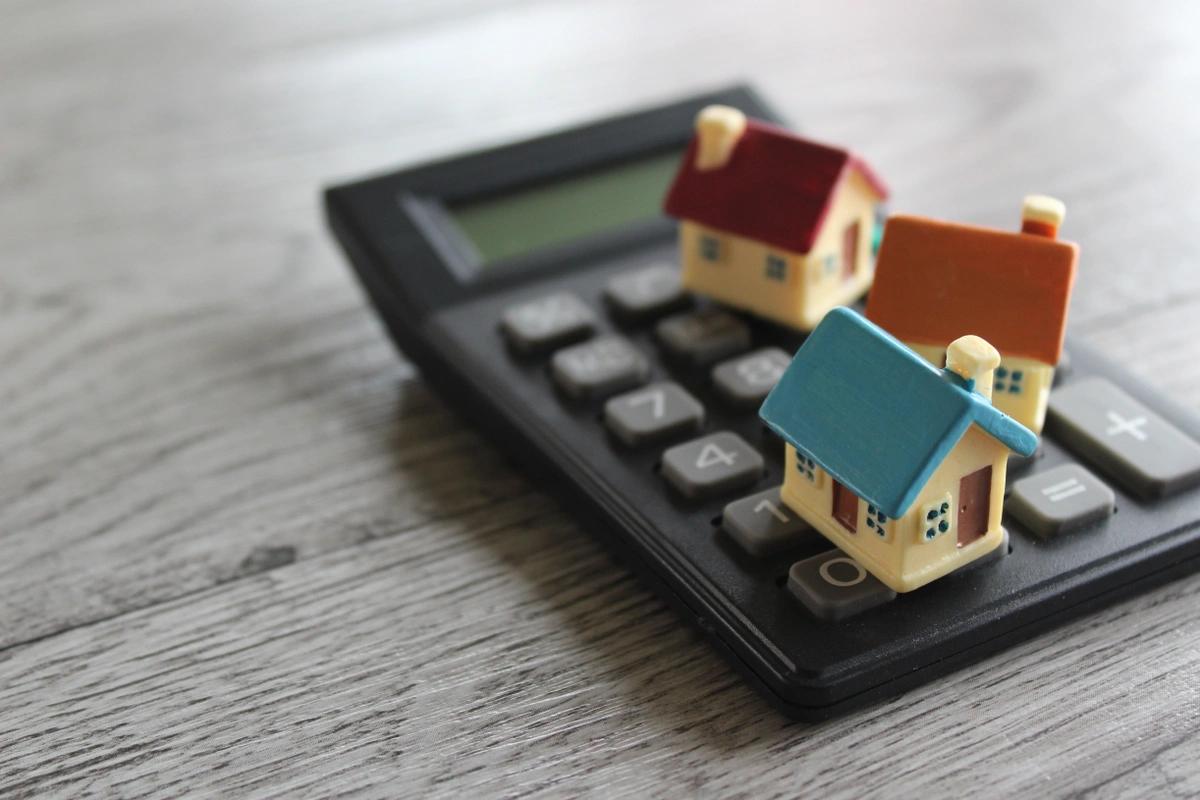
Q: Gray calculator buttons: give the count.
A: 11